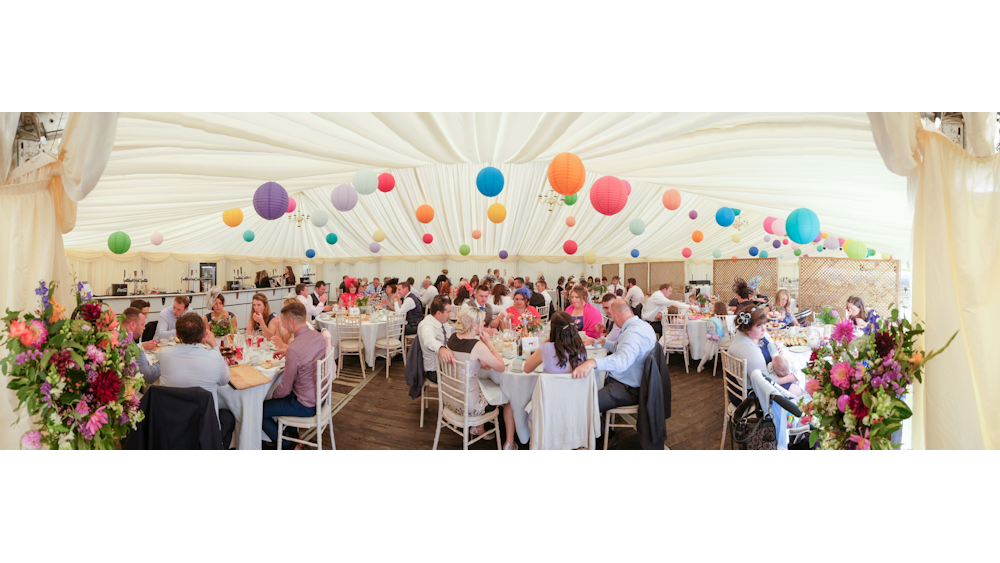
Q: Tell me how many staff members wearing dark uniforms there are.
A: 3